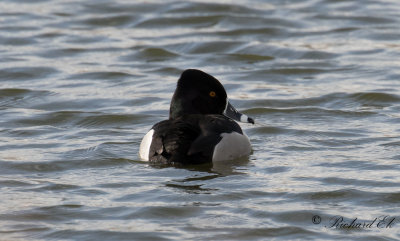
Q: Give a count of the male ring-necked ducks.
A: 1